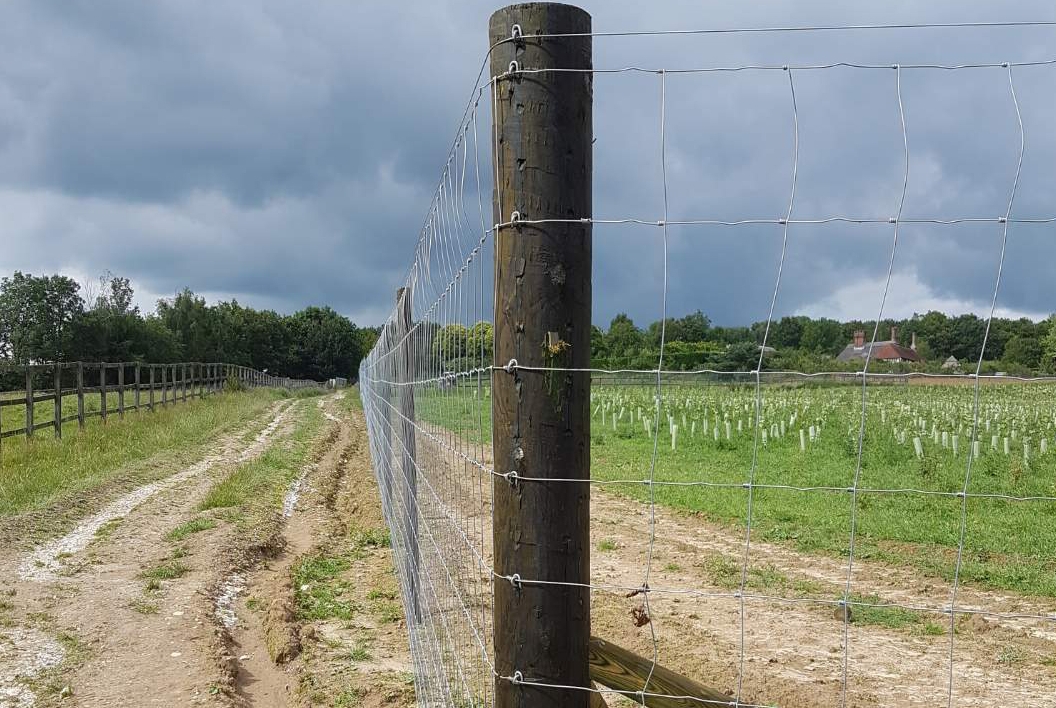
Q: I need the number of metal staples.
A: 7